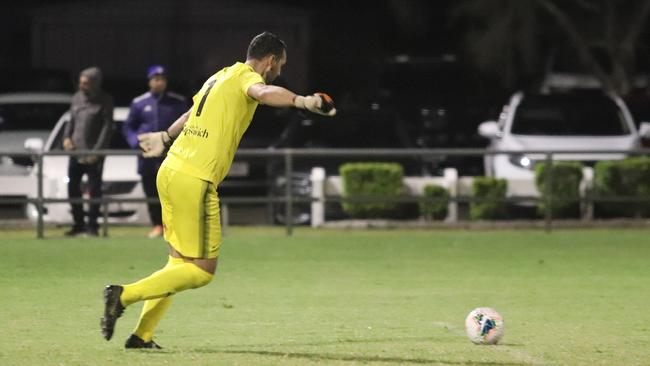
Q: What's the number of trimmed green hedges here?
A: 5